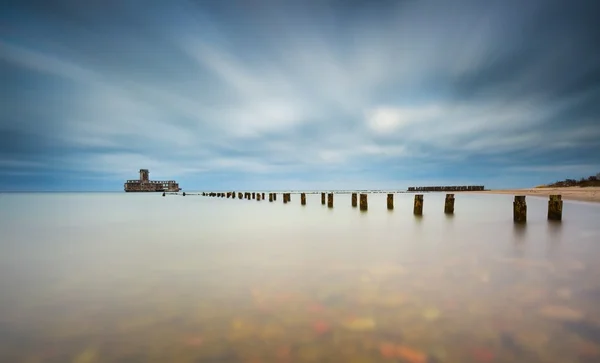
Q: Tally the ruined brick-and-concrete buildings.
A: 1